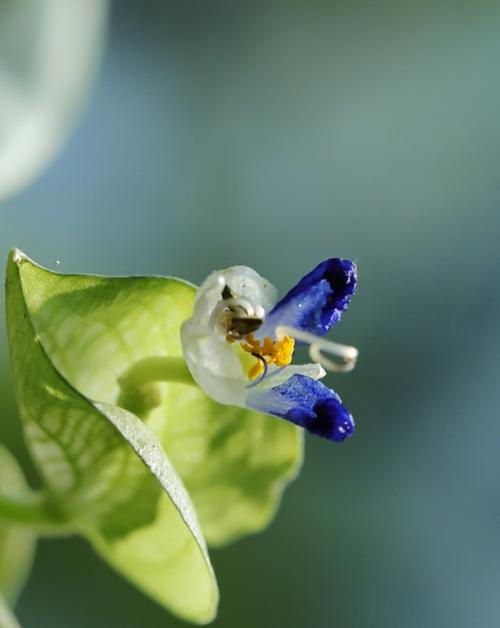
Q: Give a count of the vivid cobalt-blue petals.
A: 2